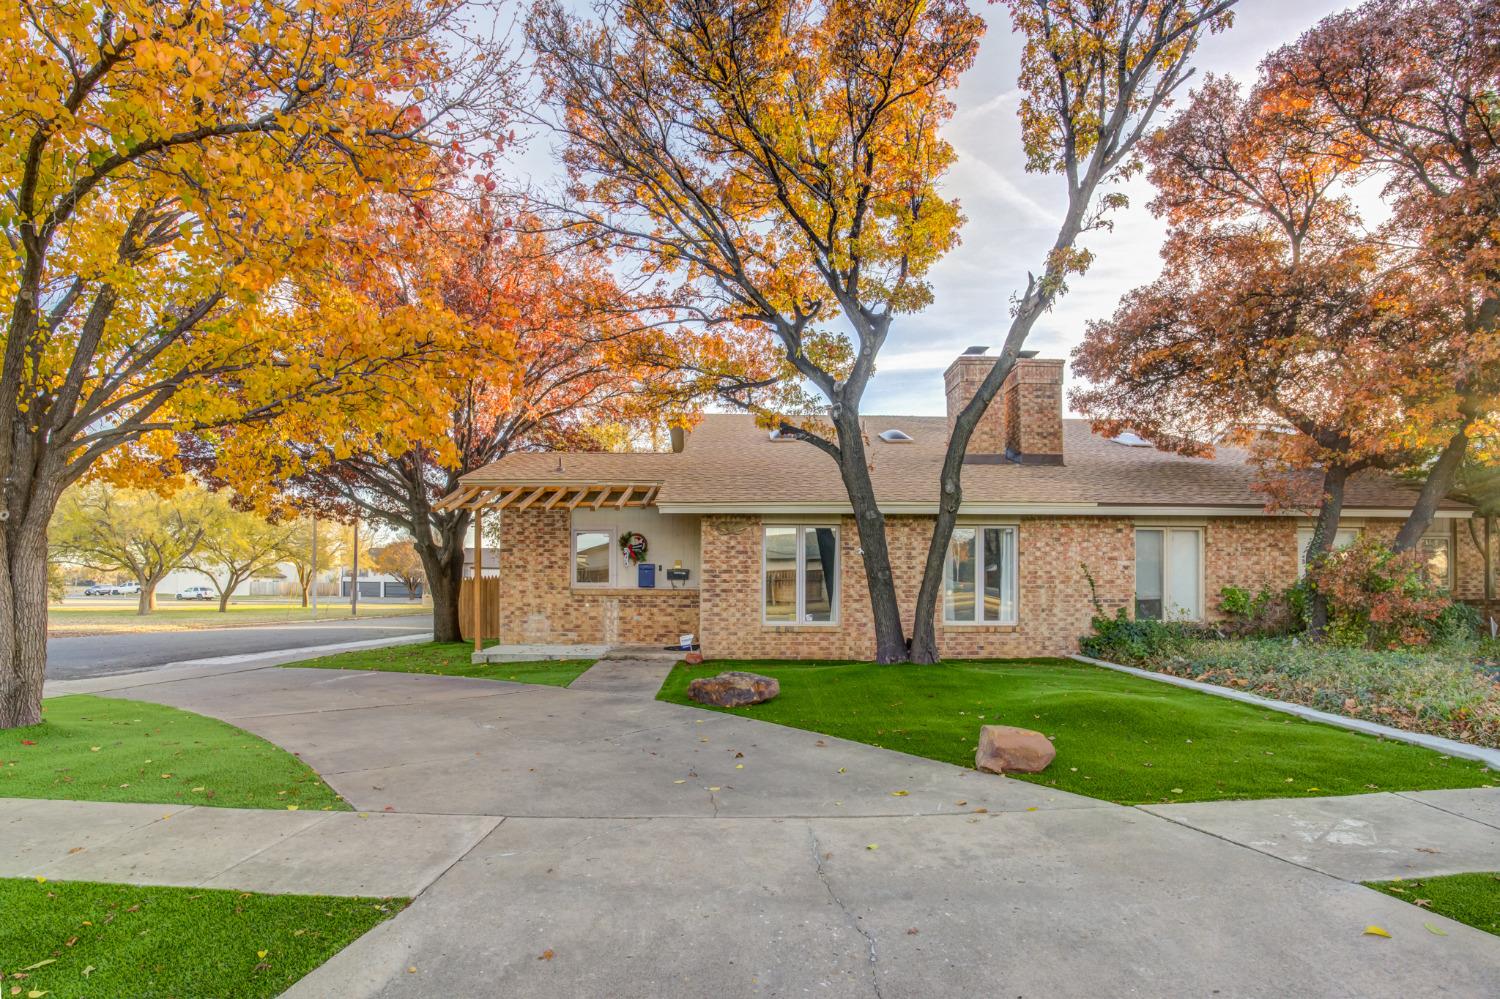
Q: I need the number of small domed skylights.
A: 3